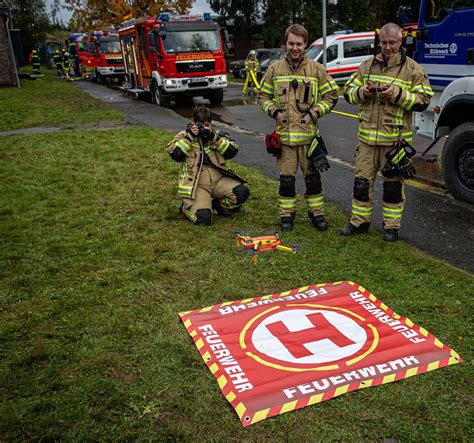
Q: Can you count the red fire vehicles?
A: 2